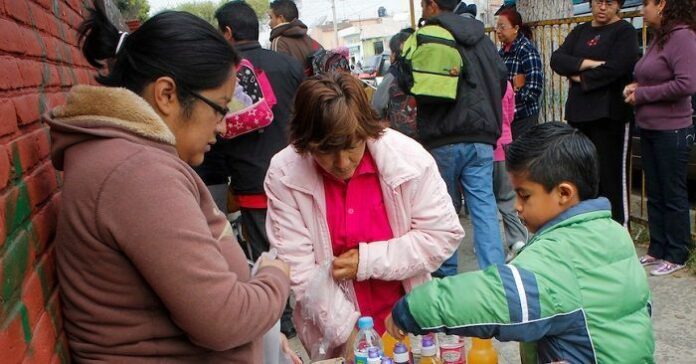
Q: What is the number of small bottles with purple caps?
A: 4